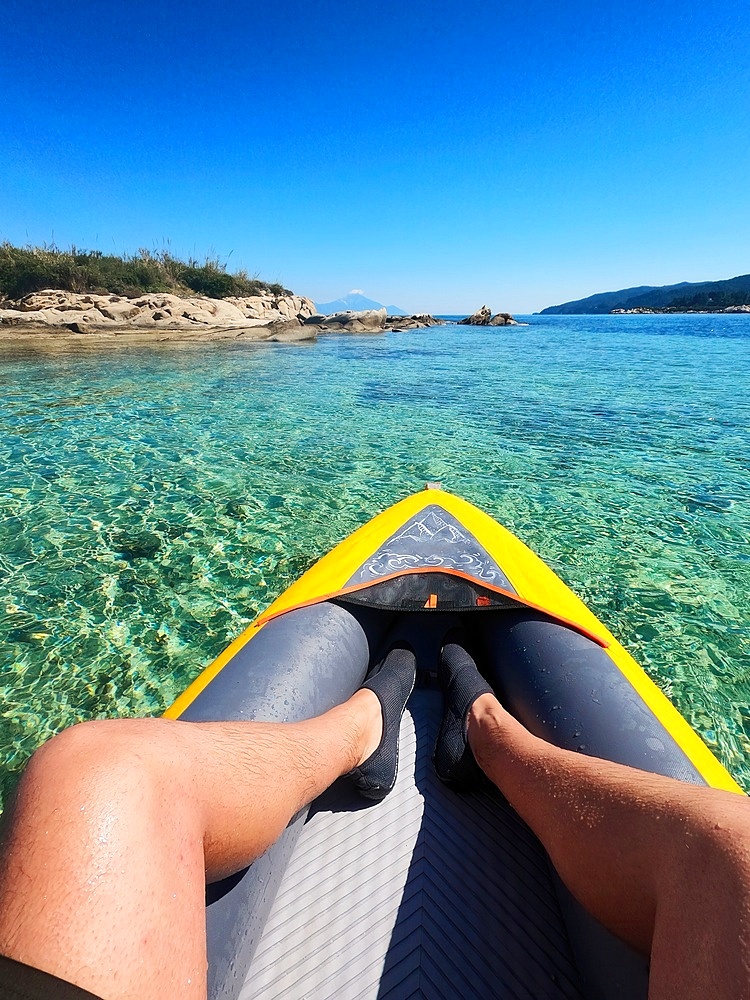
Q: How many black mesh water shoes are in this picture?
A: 2